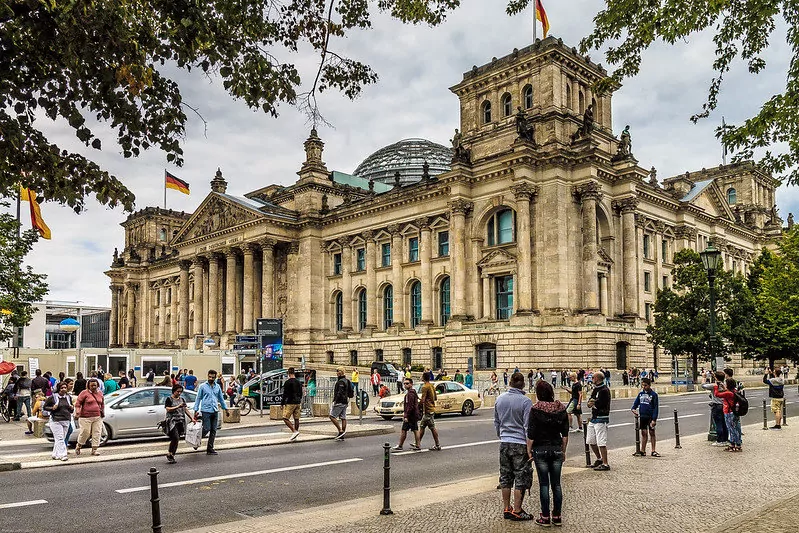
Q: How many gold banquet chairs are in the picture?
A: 0